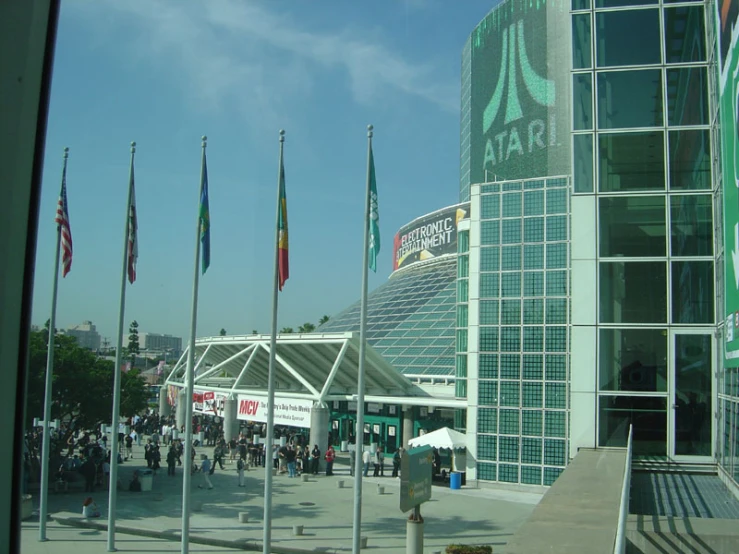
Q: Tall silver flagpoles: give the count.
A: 5